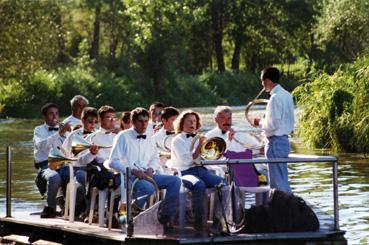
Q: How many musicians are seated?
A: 10